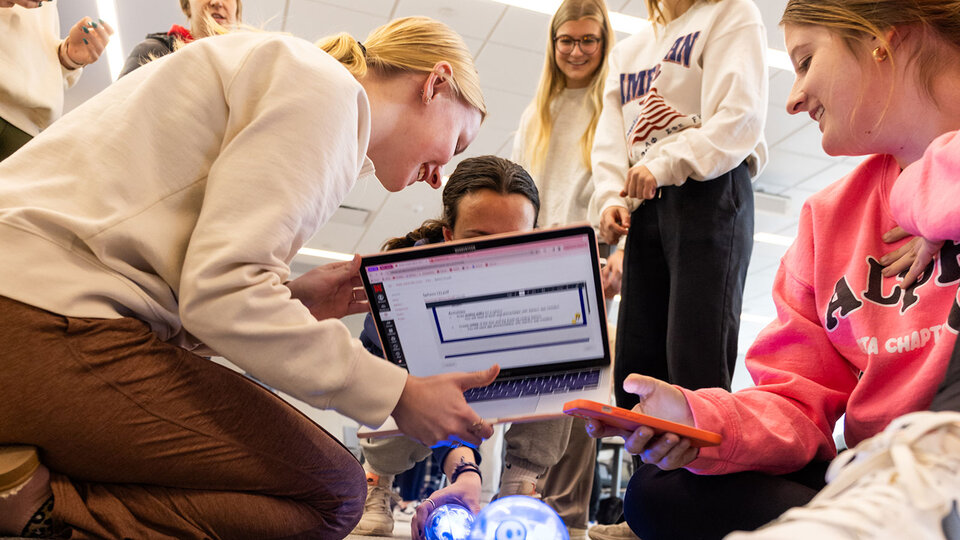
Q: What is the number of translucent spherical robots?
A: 2